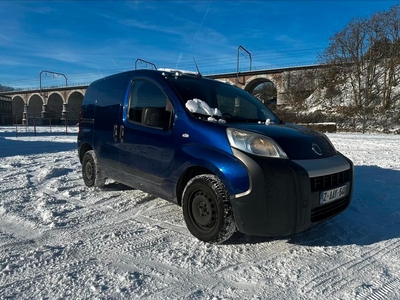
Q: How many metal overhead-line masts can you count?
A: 3